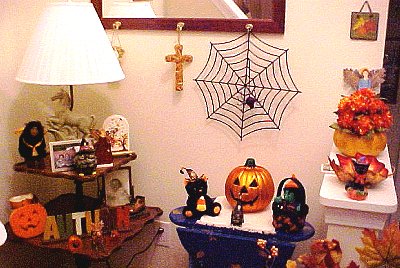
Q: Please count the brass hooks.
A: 3